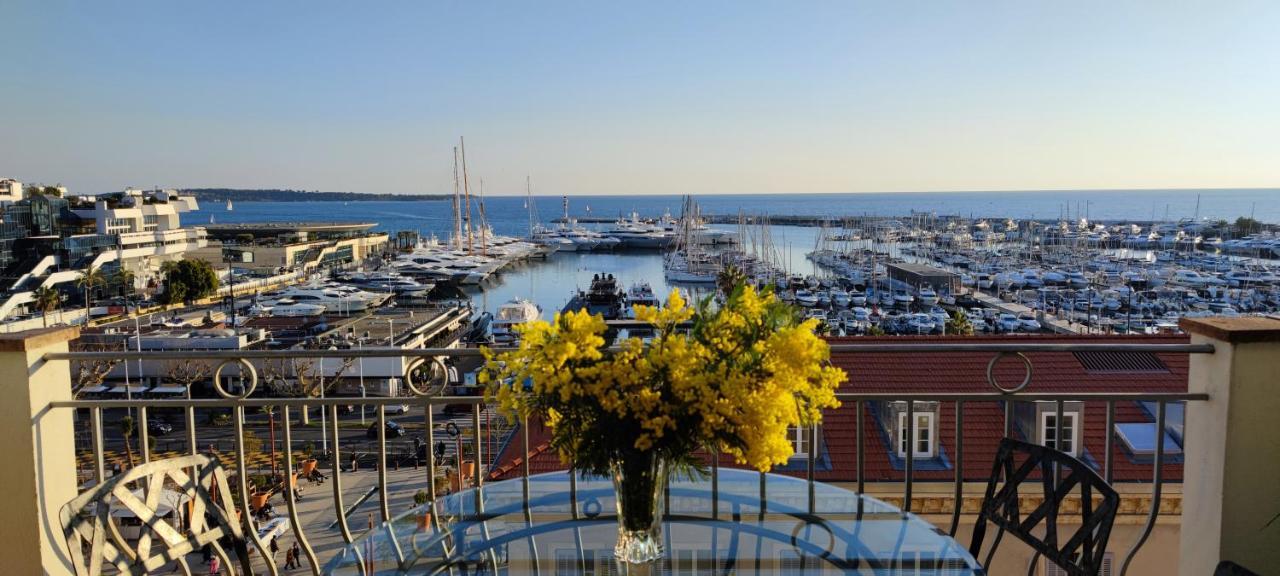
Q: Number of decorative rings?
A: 3